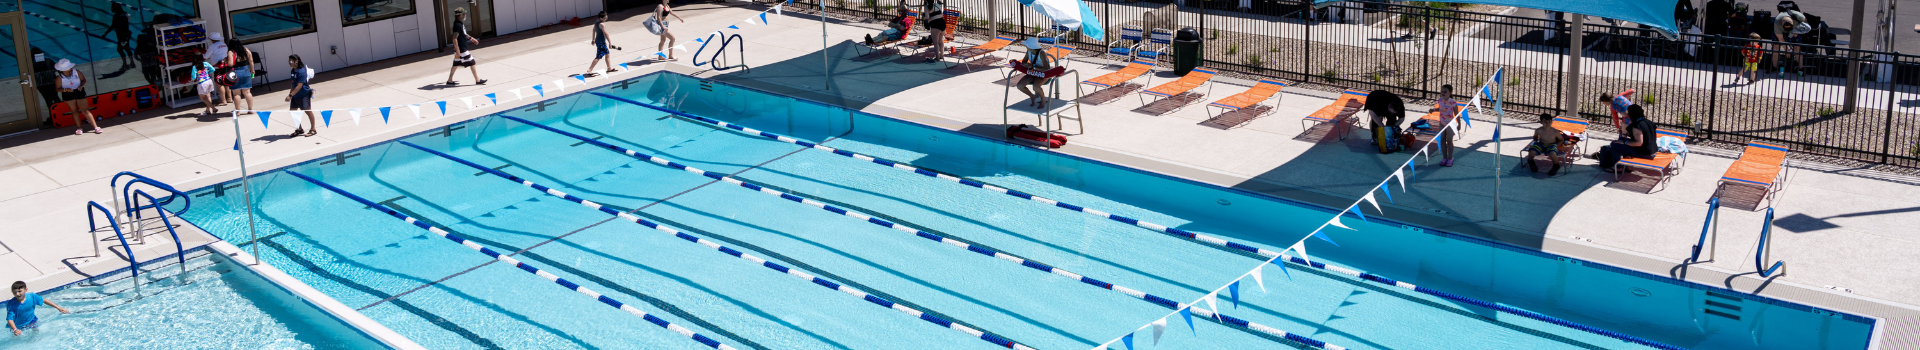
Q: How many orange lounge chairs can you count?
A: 12